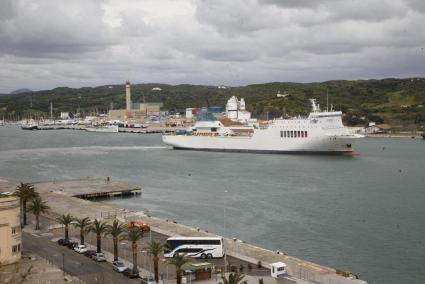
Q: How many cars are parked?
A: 8